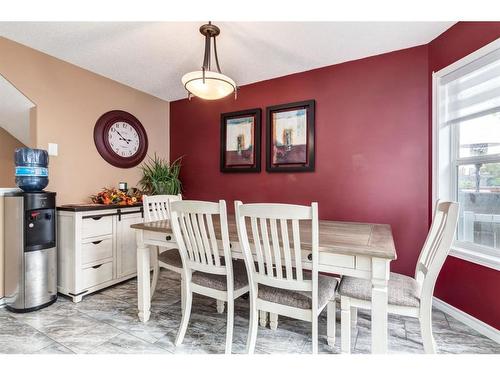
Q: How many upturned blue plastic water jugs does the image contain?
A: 1